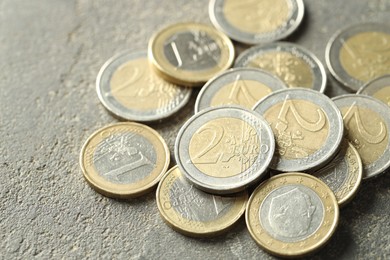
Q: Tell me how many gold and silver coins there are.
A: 14